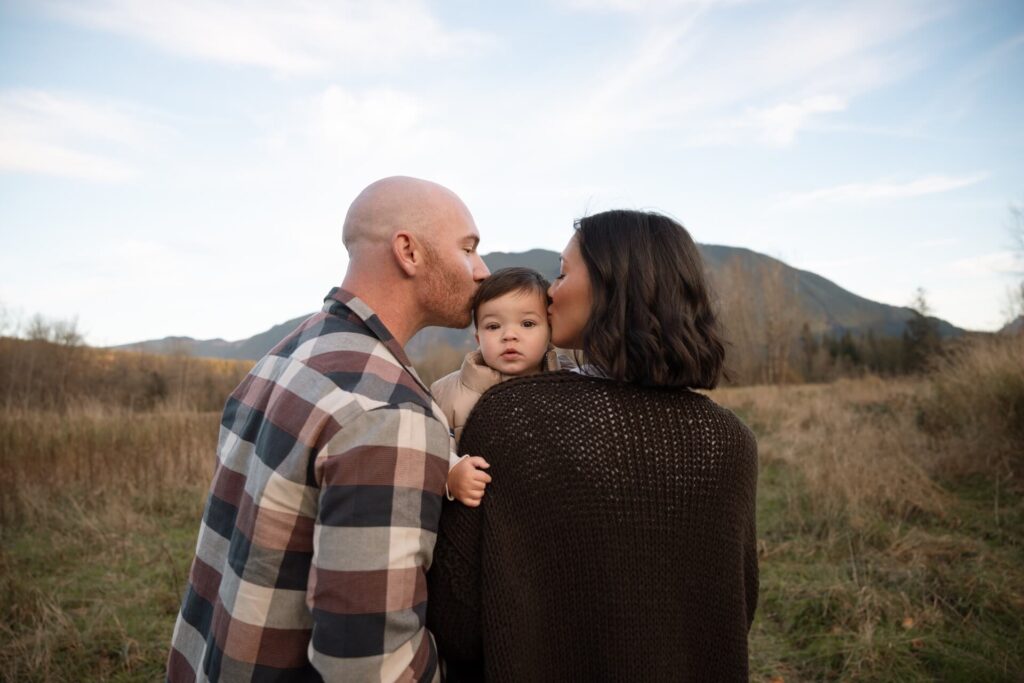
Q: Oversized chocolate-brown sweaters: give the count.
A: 1